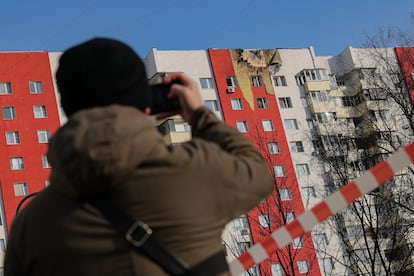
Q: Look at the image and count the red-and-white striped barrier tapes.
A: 1